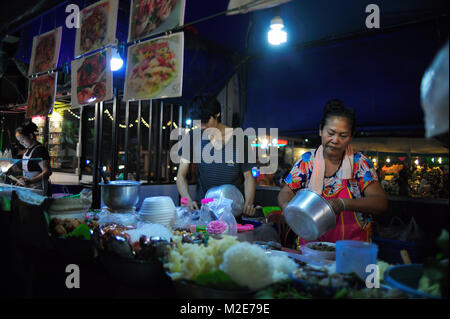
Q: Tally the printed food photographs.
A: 6